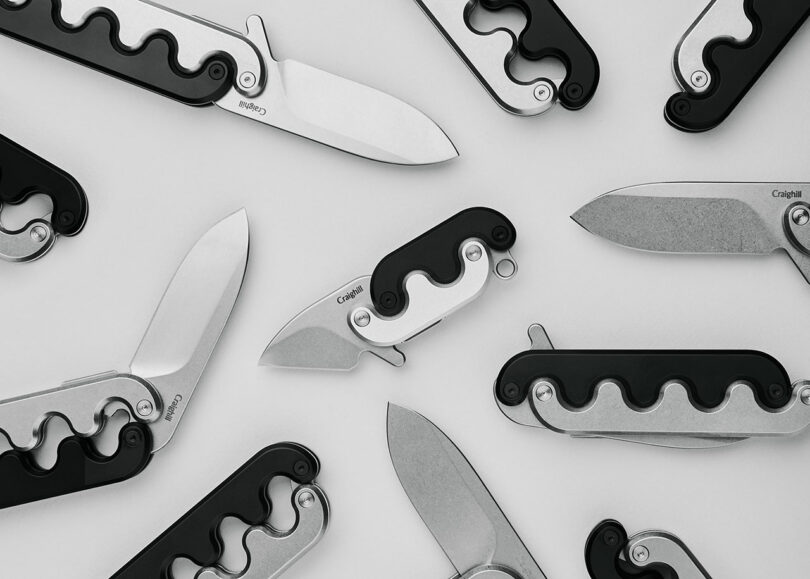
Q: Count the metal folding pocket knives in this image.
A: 11